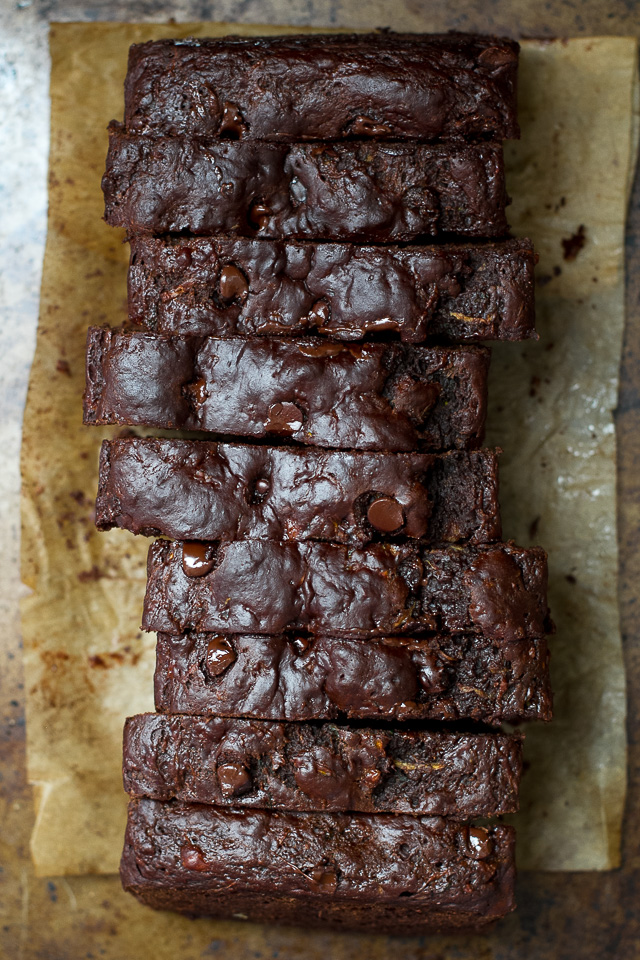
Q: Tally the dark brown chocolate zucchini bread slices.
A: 9